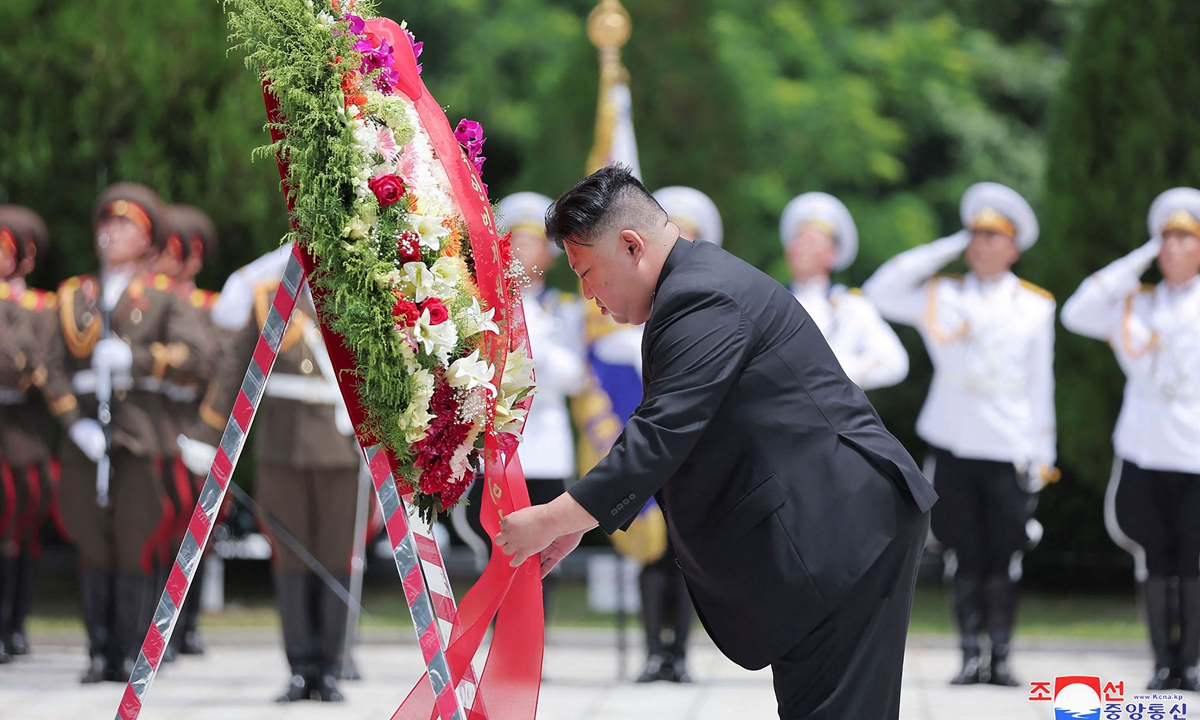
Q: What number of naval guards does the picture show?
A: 5